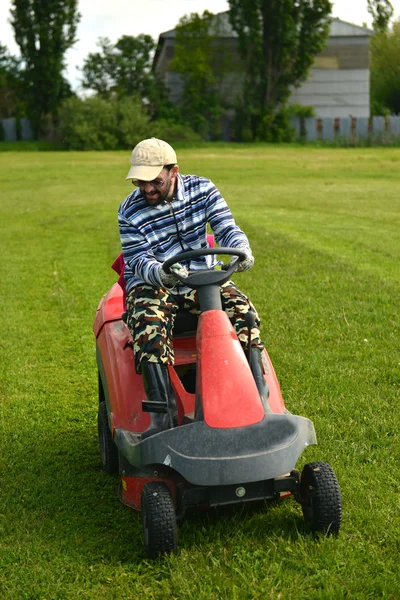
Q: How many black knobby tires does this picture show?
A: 3